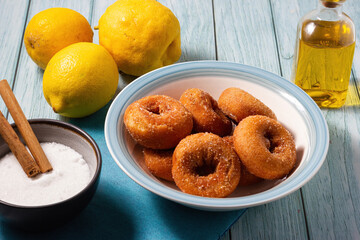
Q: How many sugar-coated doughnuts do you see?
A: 7